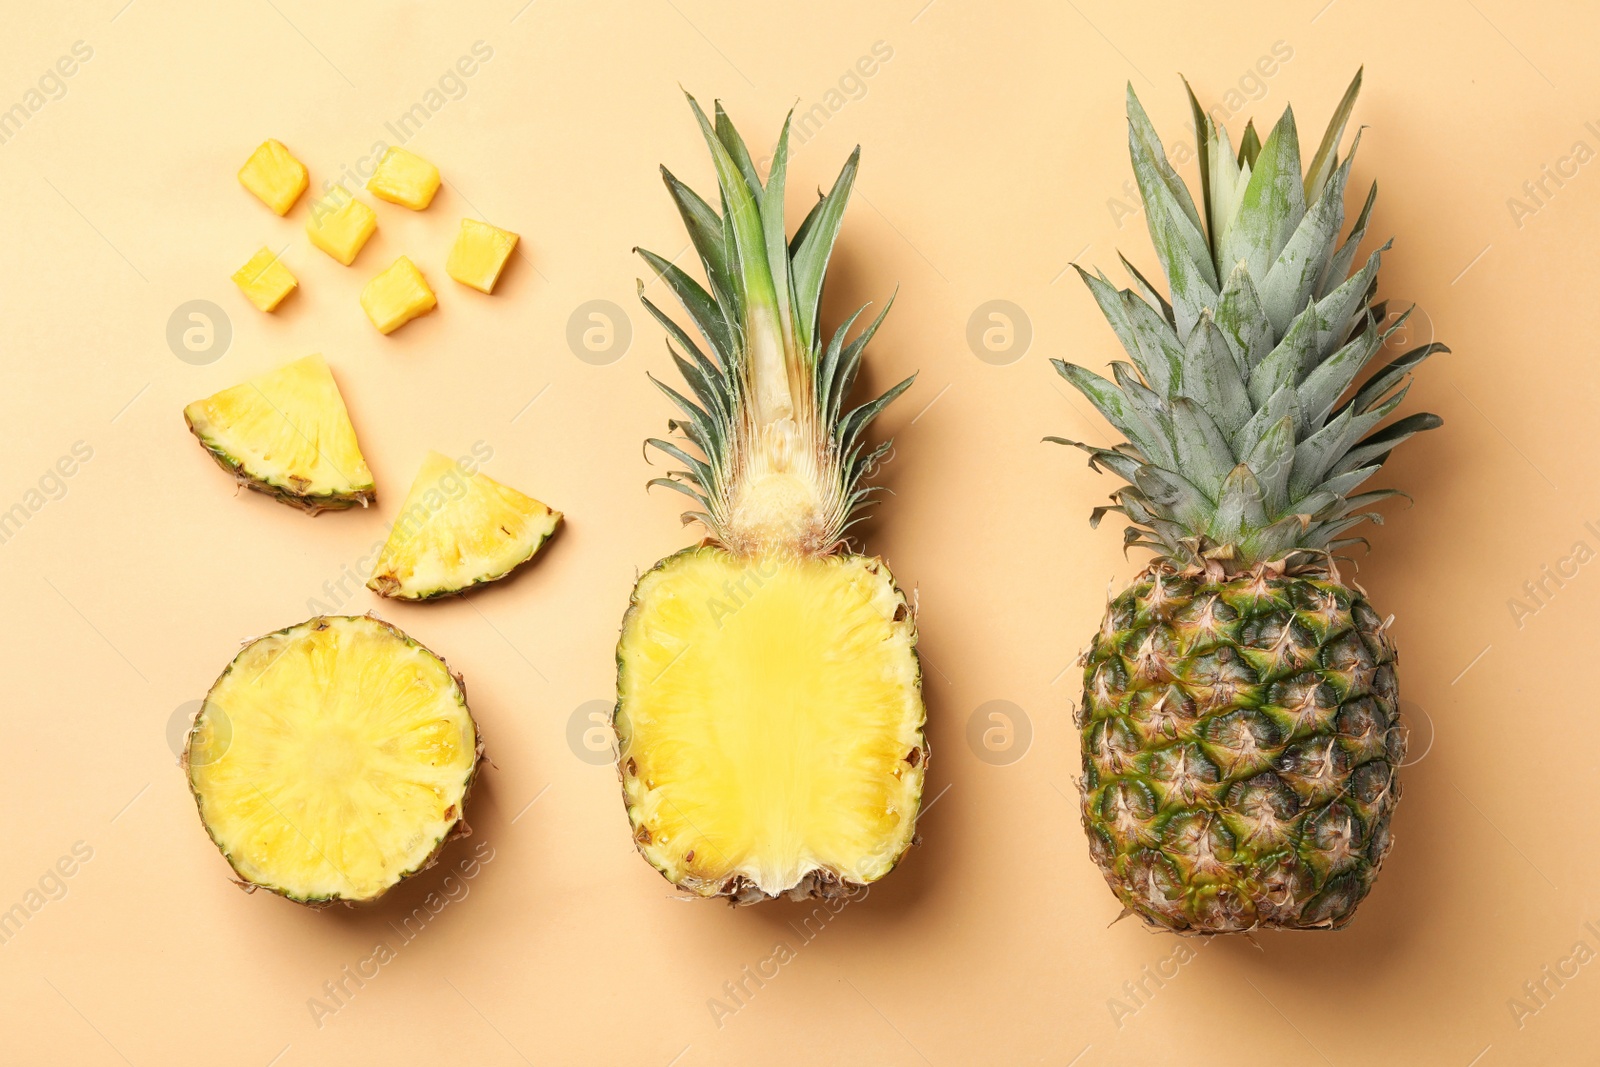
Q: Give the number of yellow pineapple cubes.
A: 6